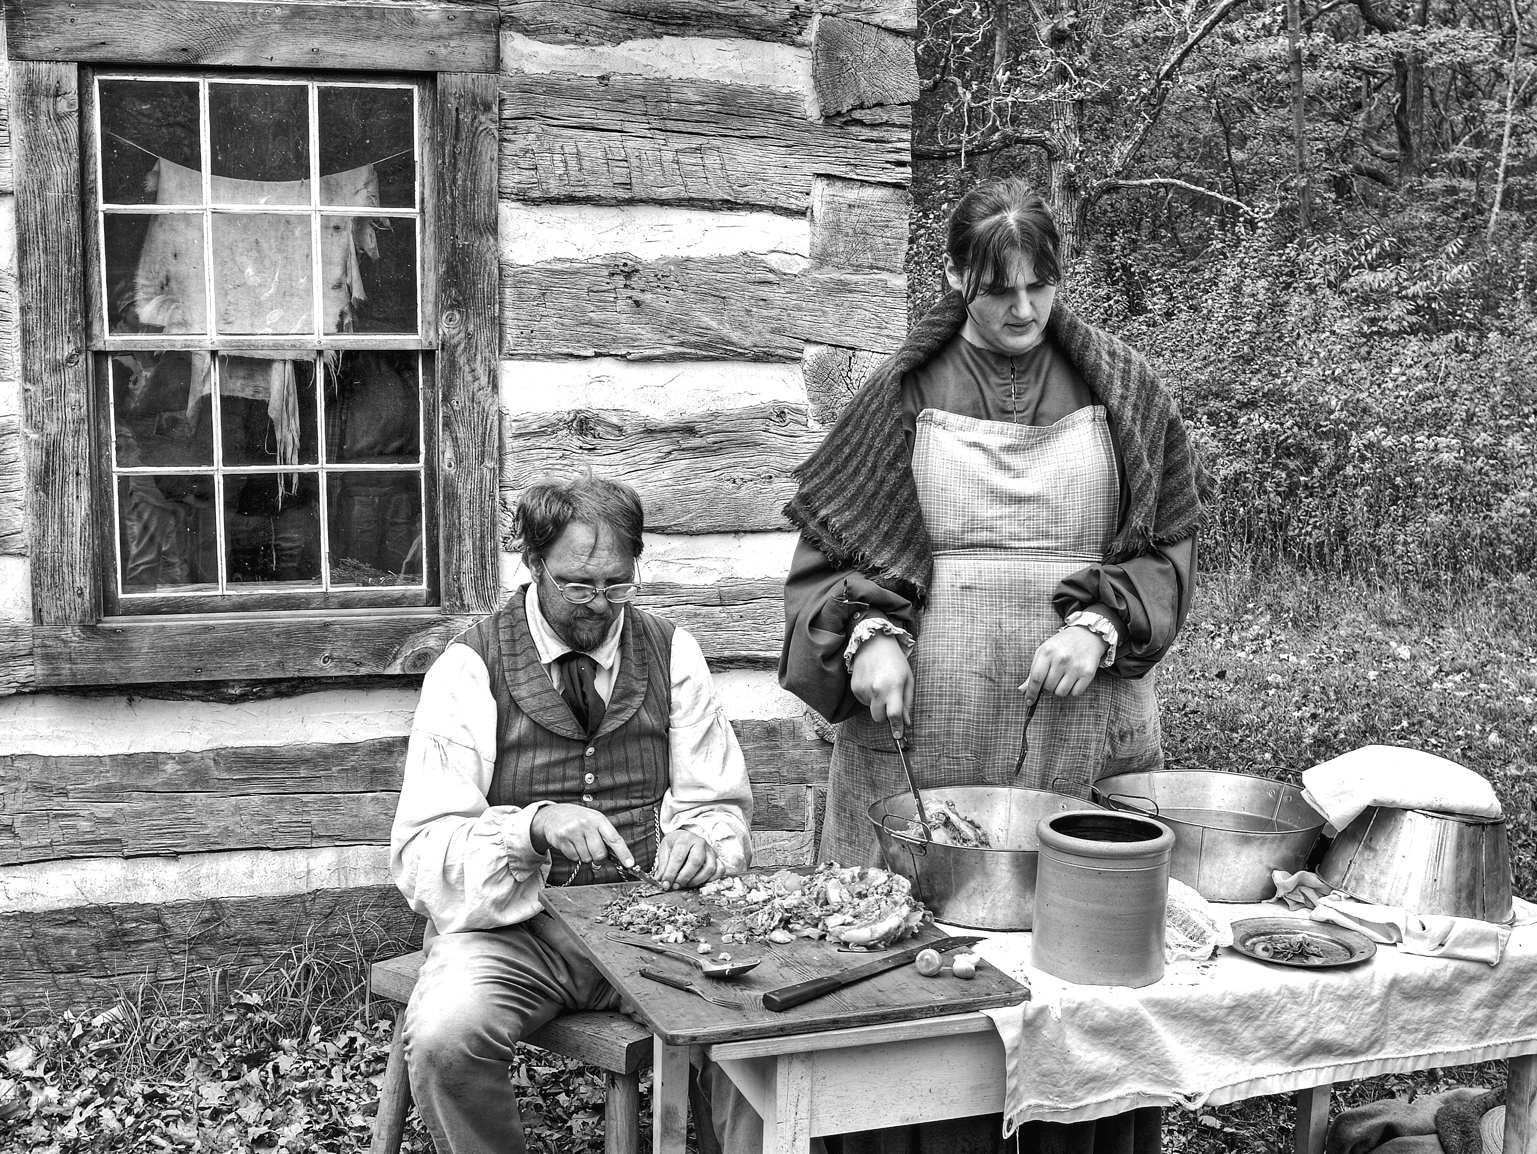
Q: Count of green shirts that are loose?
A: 0